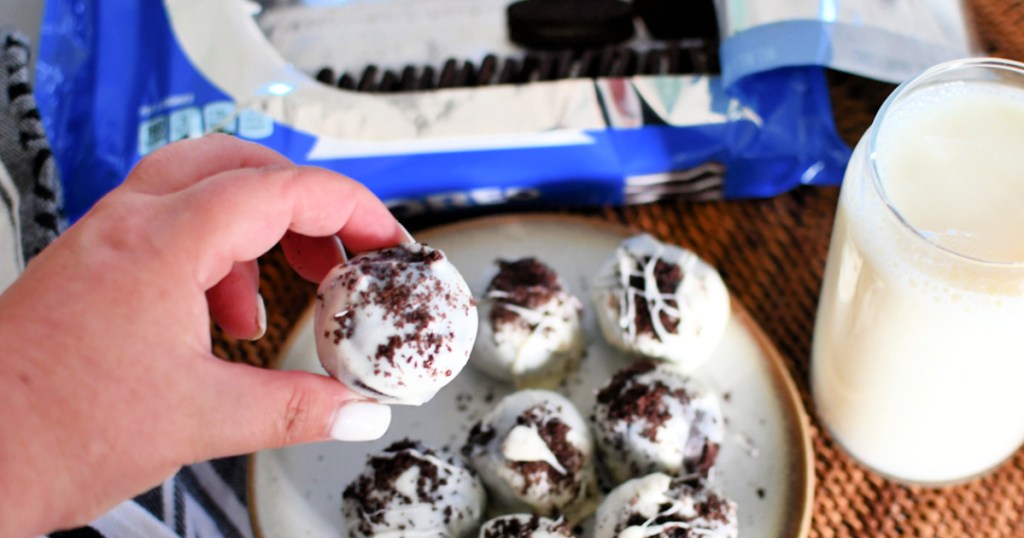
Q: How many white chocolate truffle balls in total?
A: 8